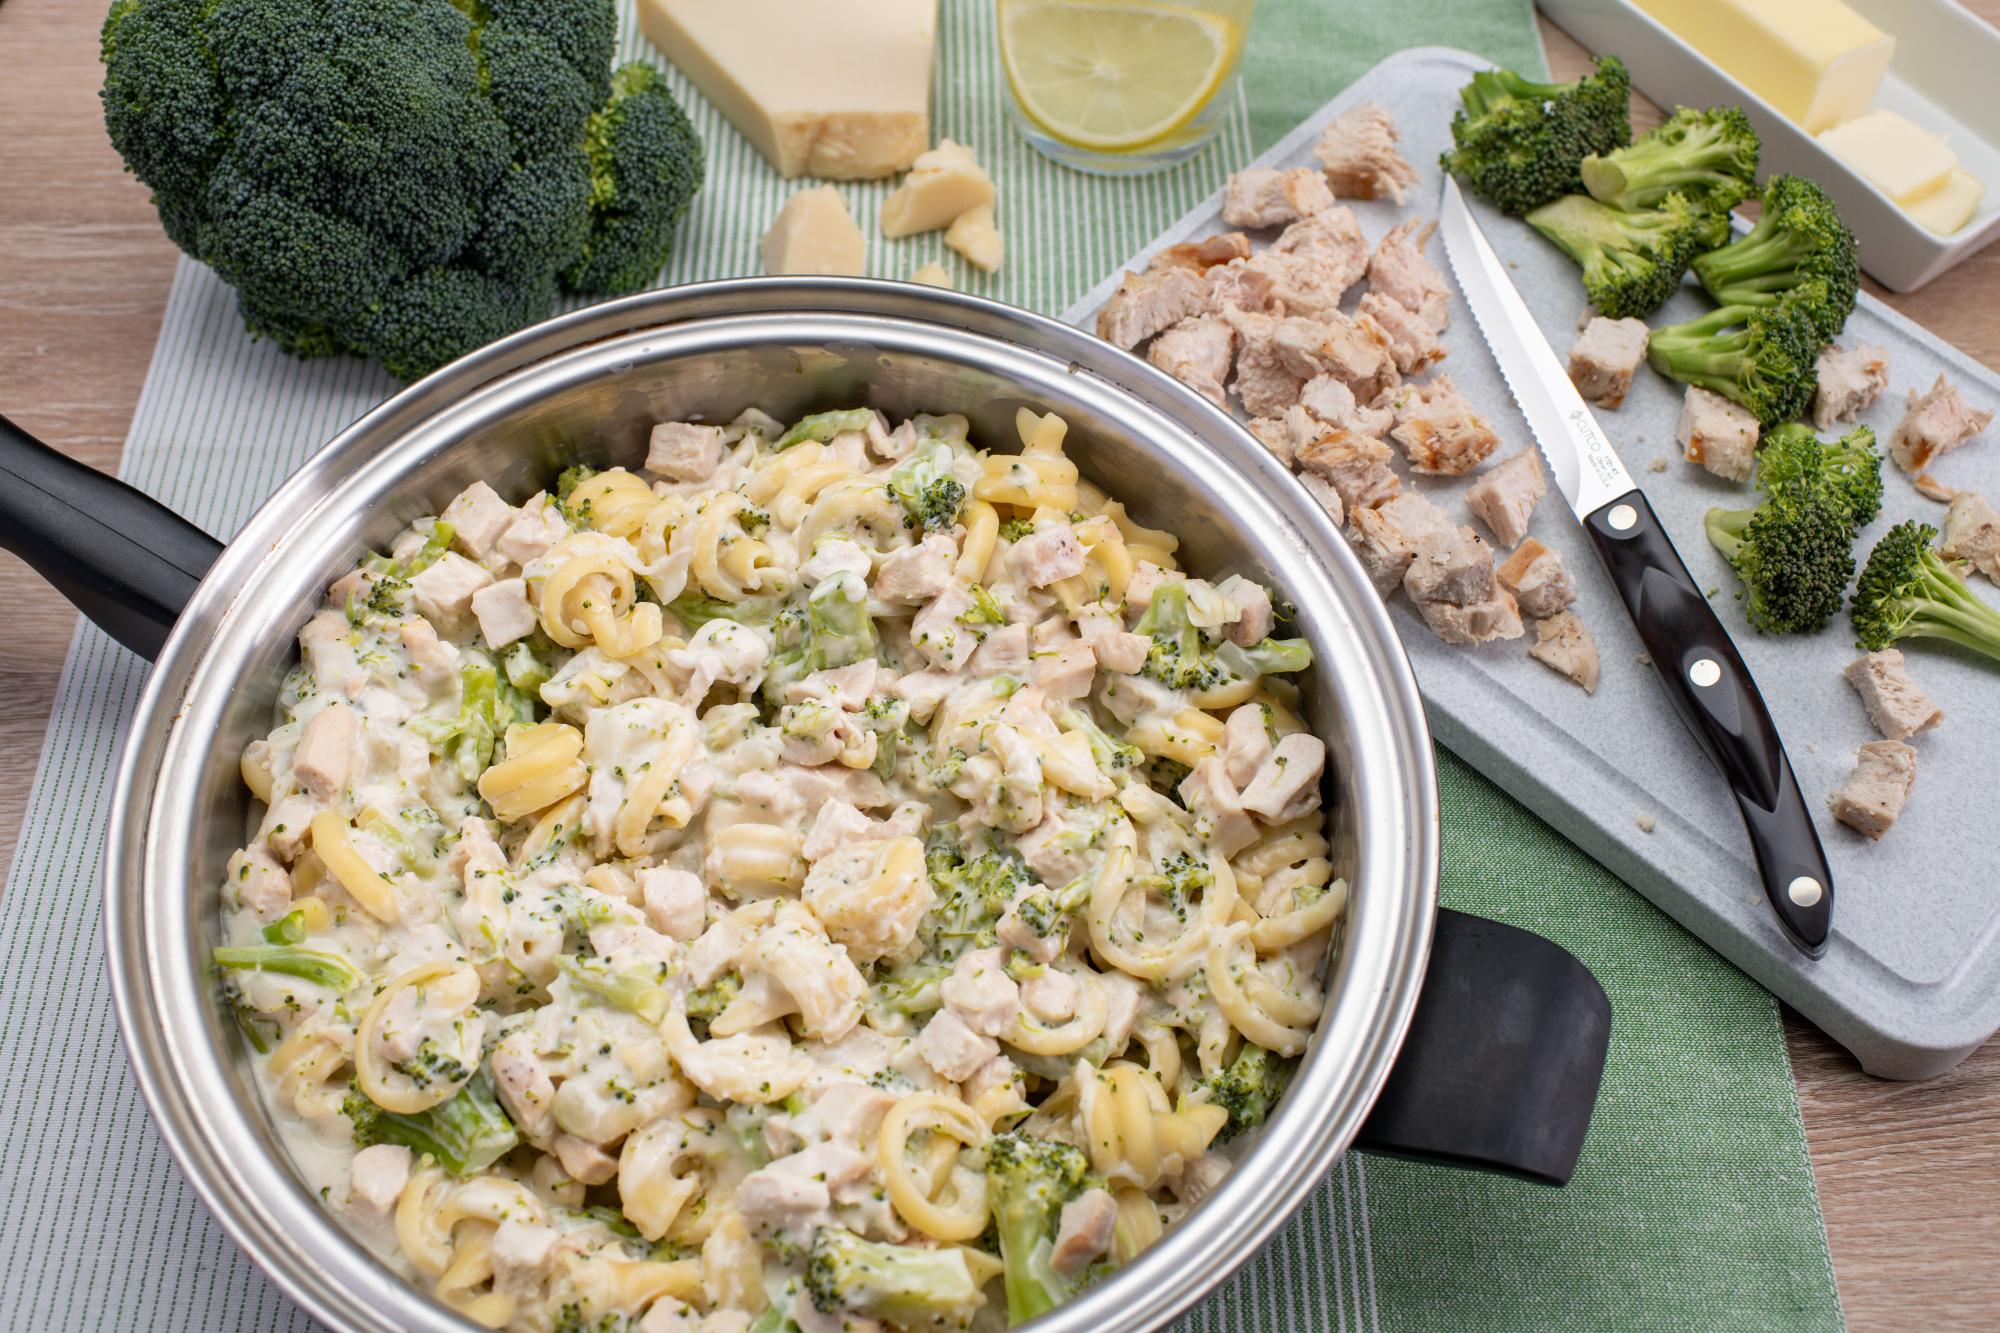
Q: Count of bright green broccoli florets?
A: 8